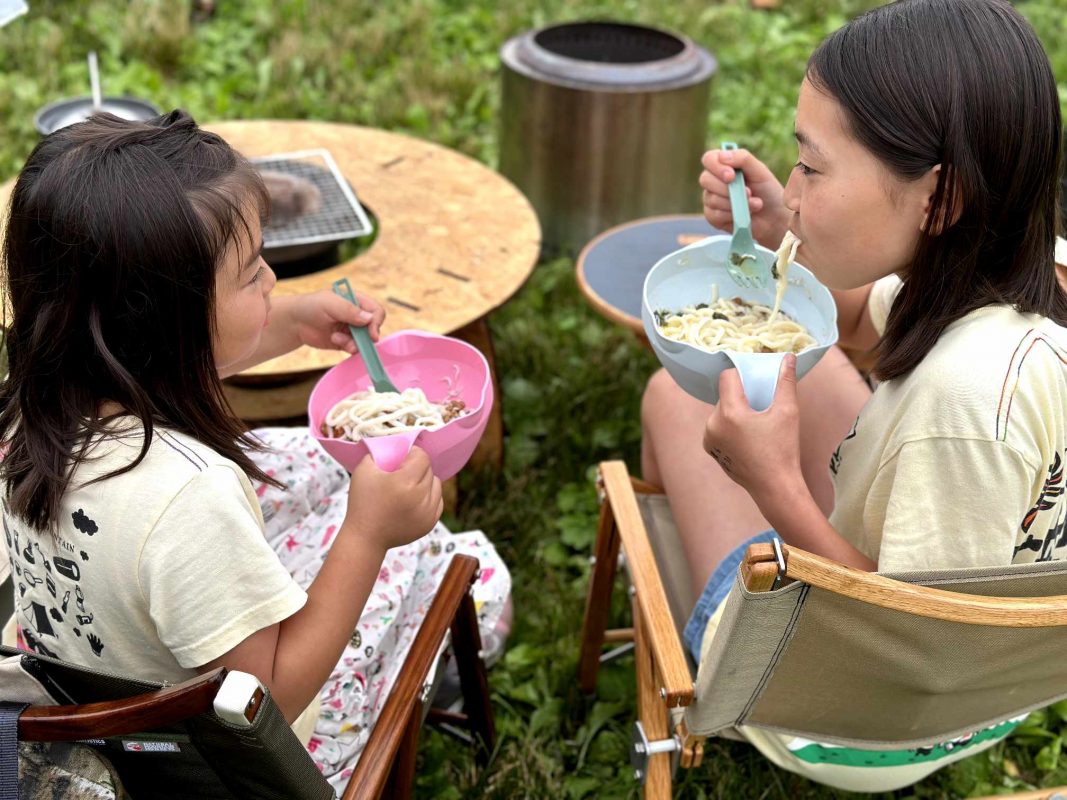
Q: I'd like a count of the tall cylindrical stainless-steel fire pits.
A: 1